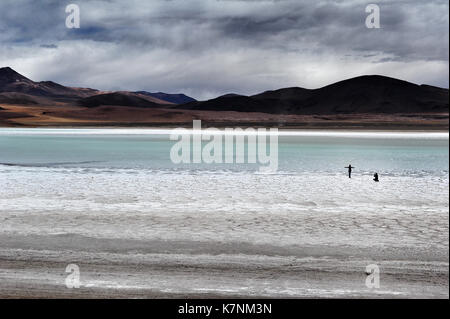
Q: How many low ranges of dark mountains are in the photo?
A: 2